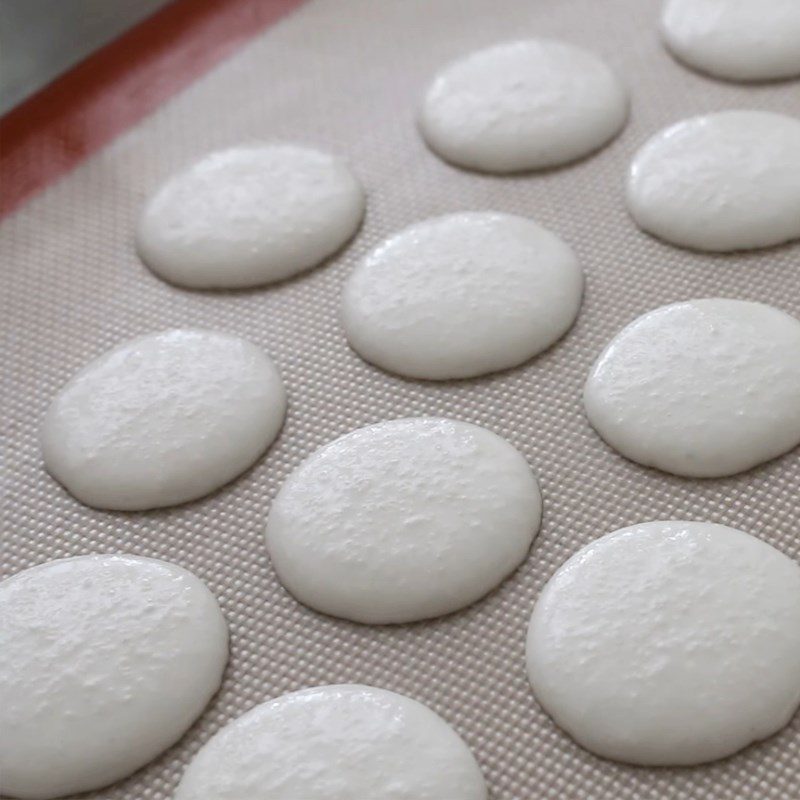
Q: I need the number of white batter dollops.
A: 11